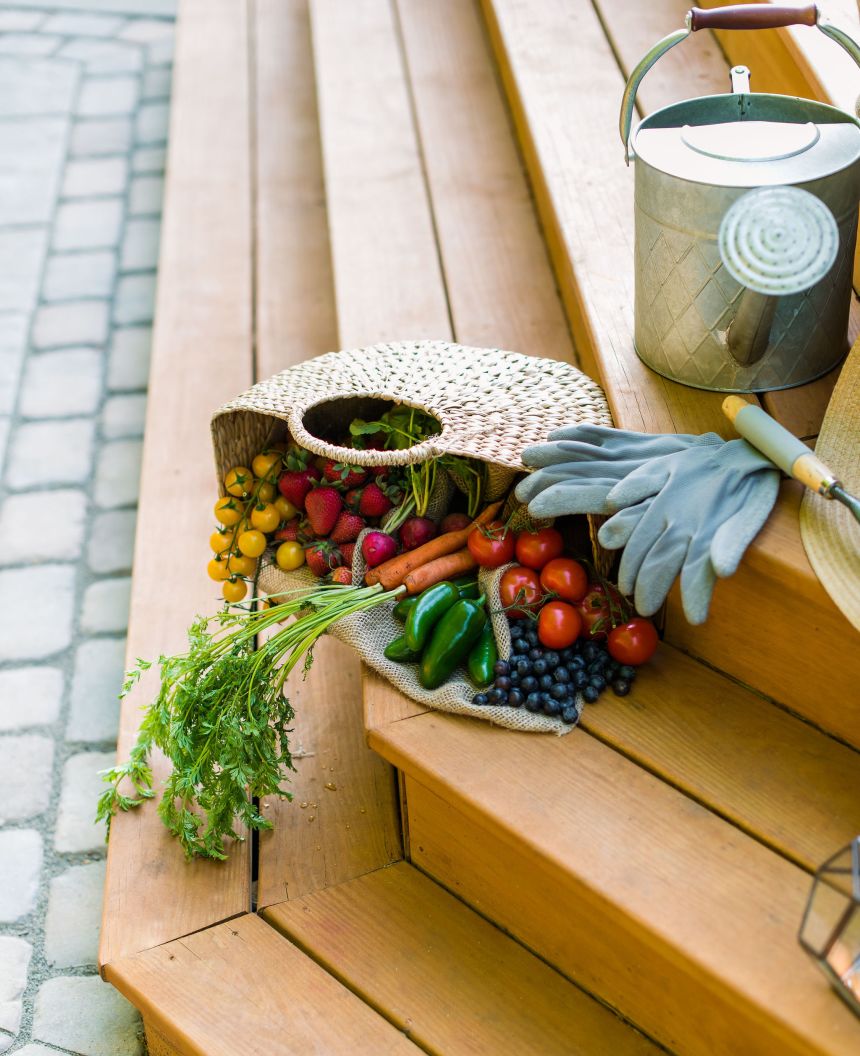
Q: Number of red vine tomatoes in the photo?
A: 7